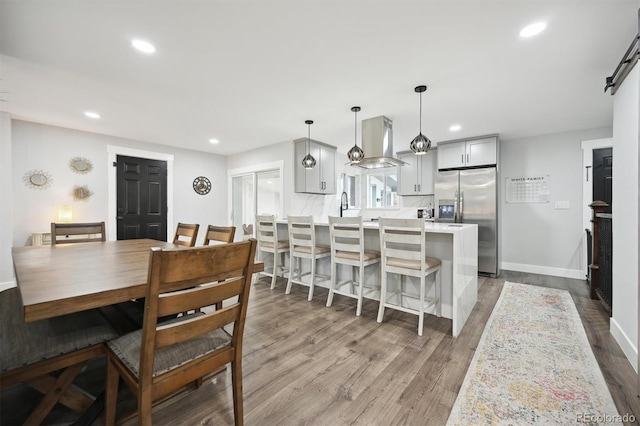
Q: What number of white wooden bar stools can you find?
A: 4